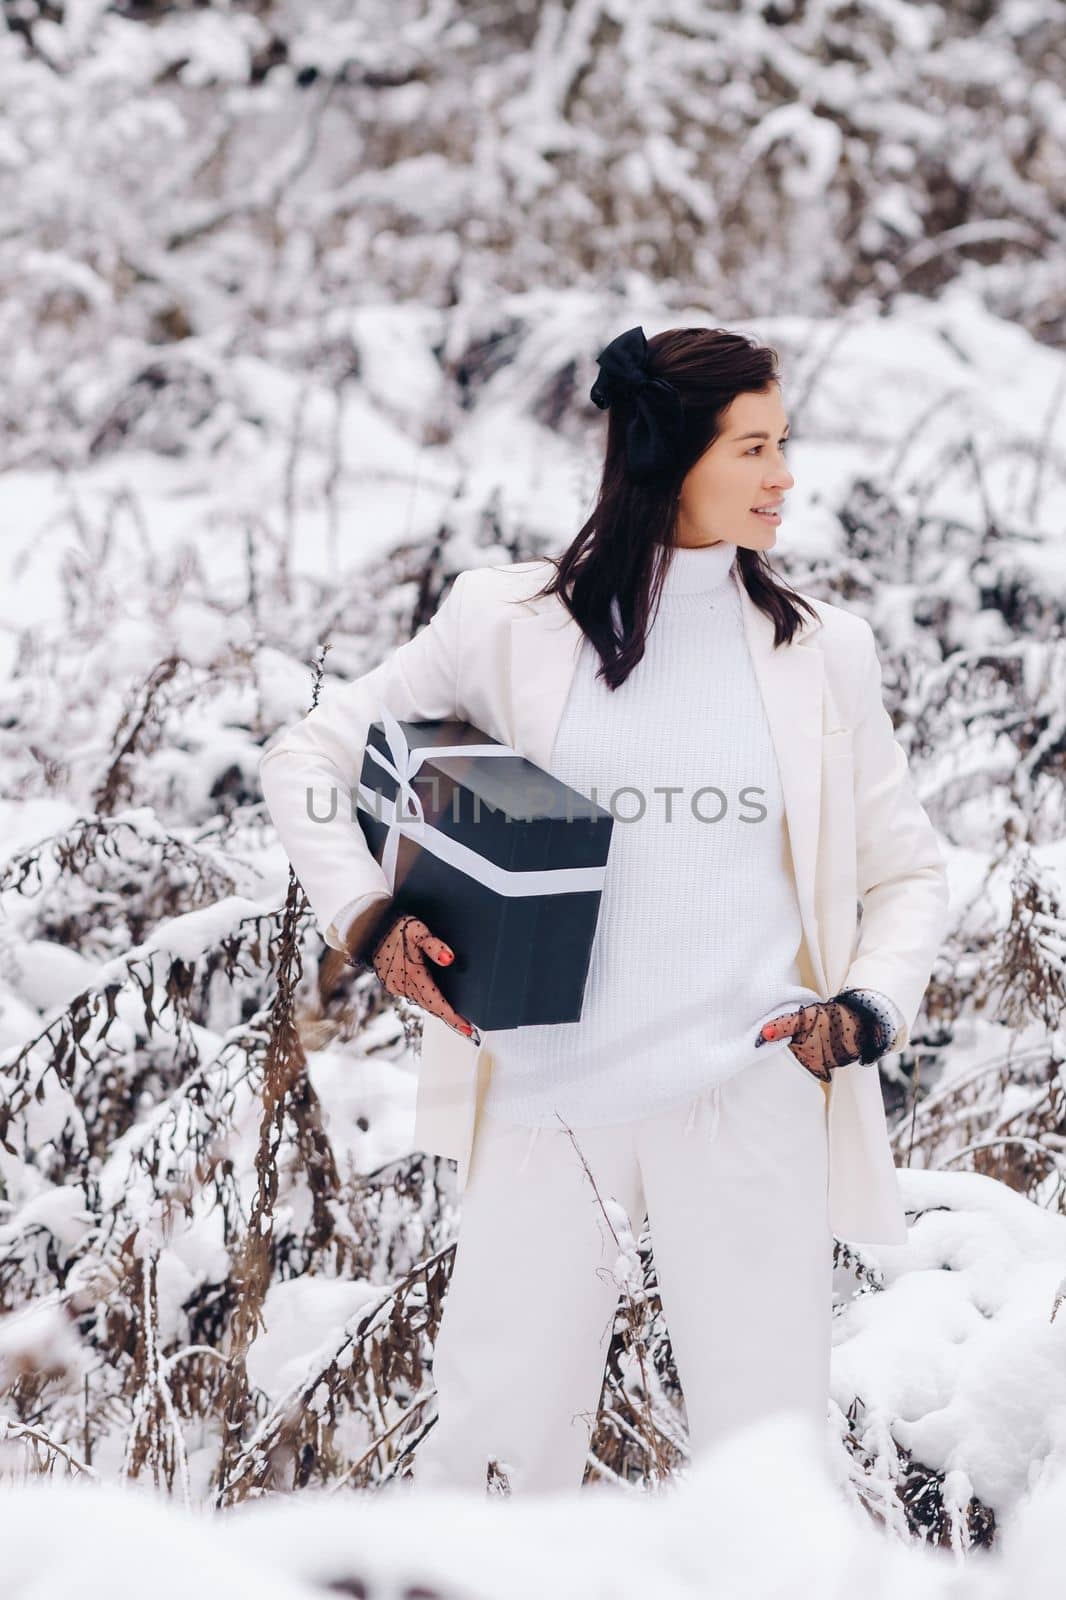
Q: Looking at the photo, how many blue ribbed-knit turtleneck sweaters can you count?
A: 0